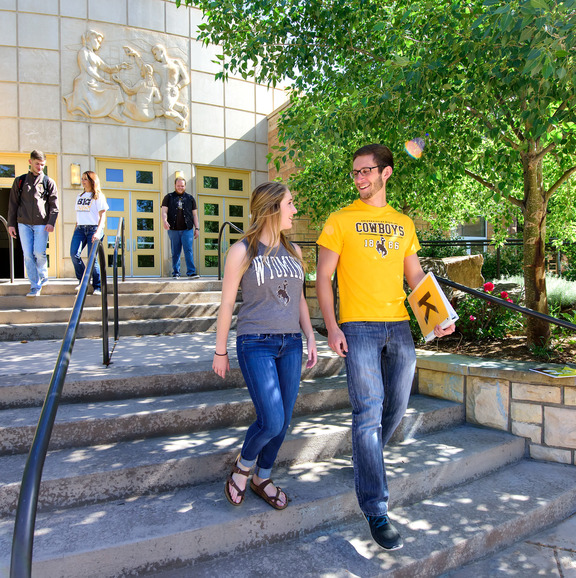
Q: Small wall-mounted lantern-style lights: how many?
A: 2